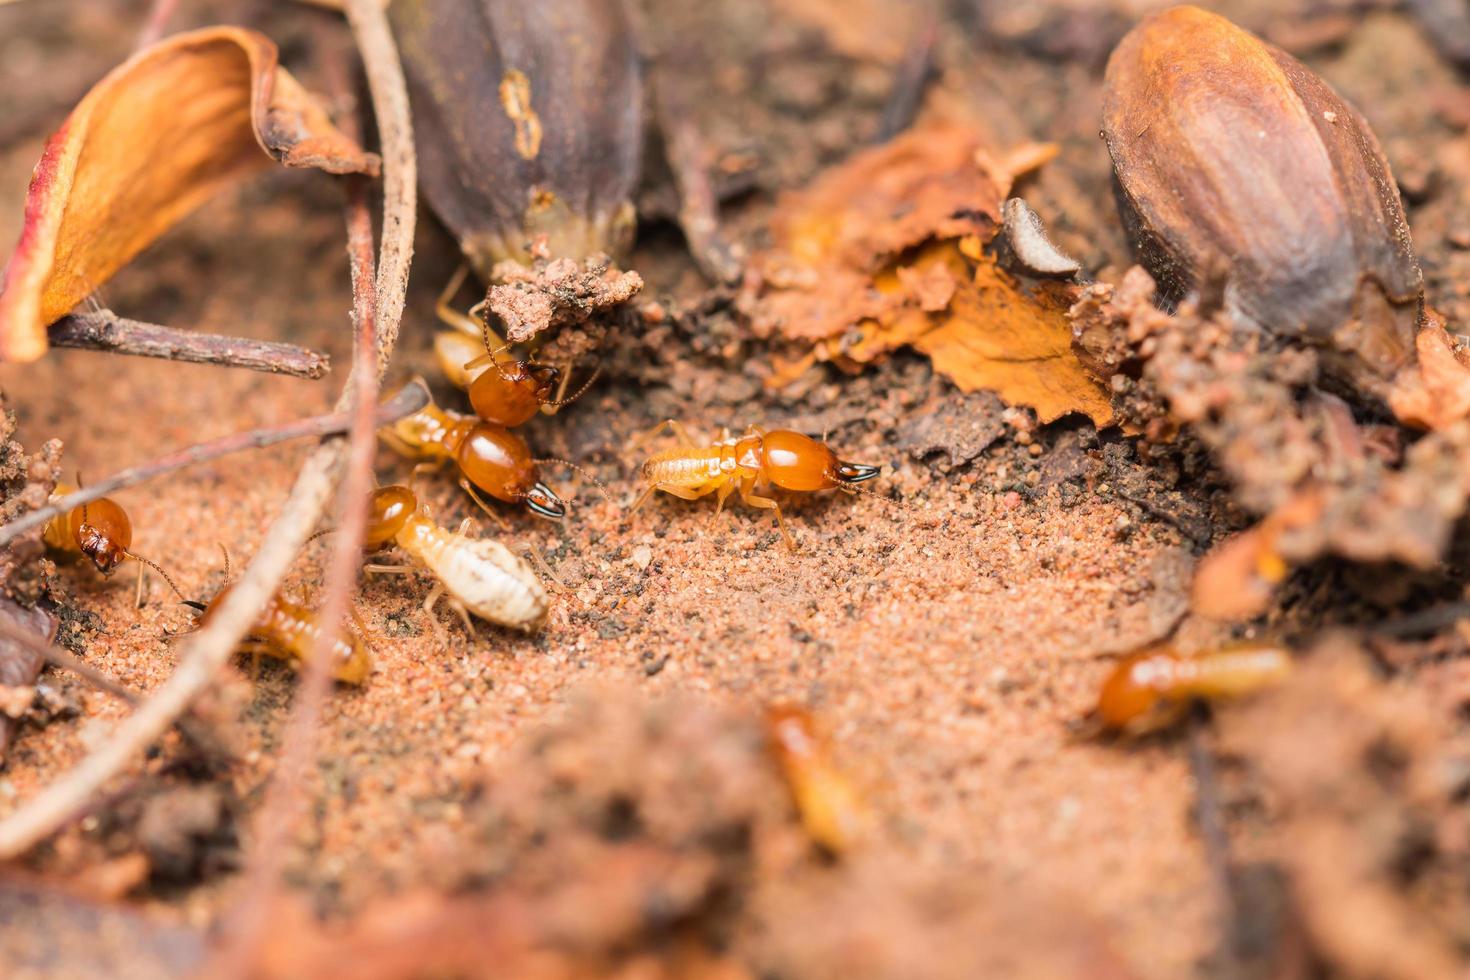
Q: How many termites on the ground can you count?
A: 8